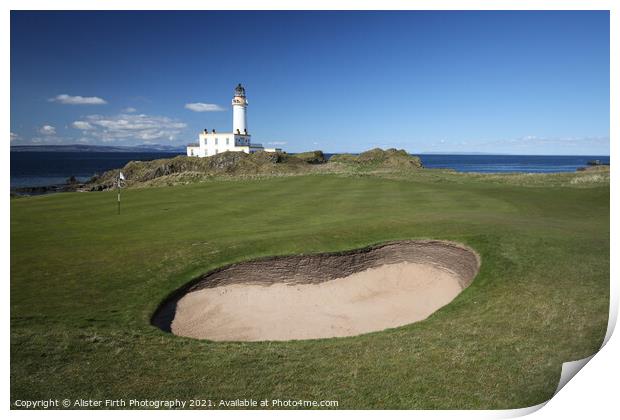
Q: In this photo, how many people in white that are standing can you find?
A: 0